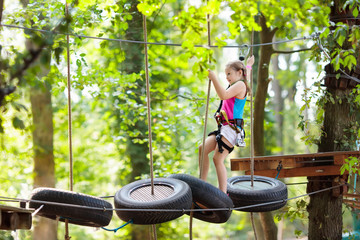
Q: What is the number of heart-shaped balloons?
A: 0